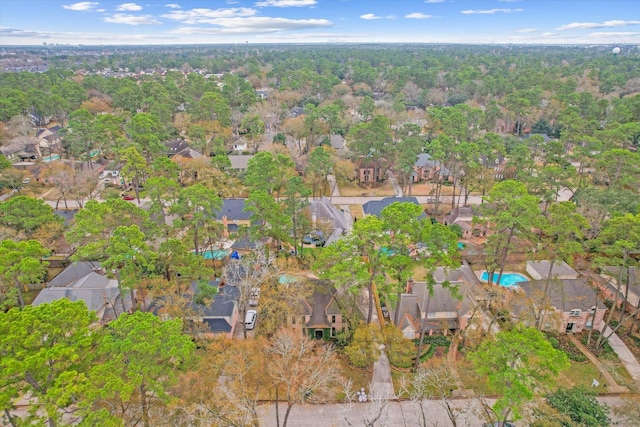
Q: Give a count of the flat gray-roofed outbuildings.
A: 1